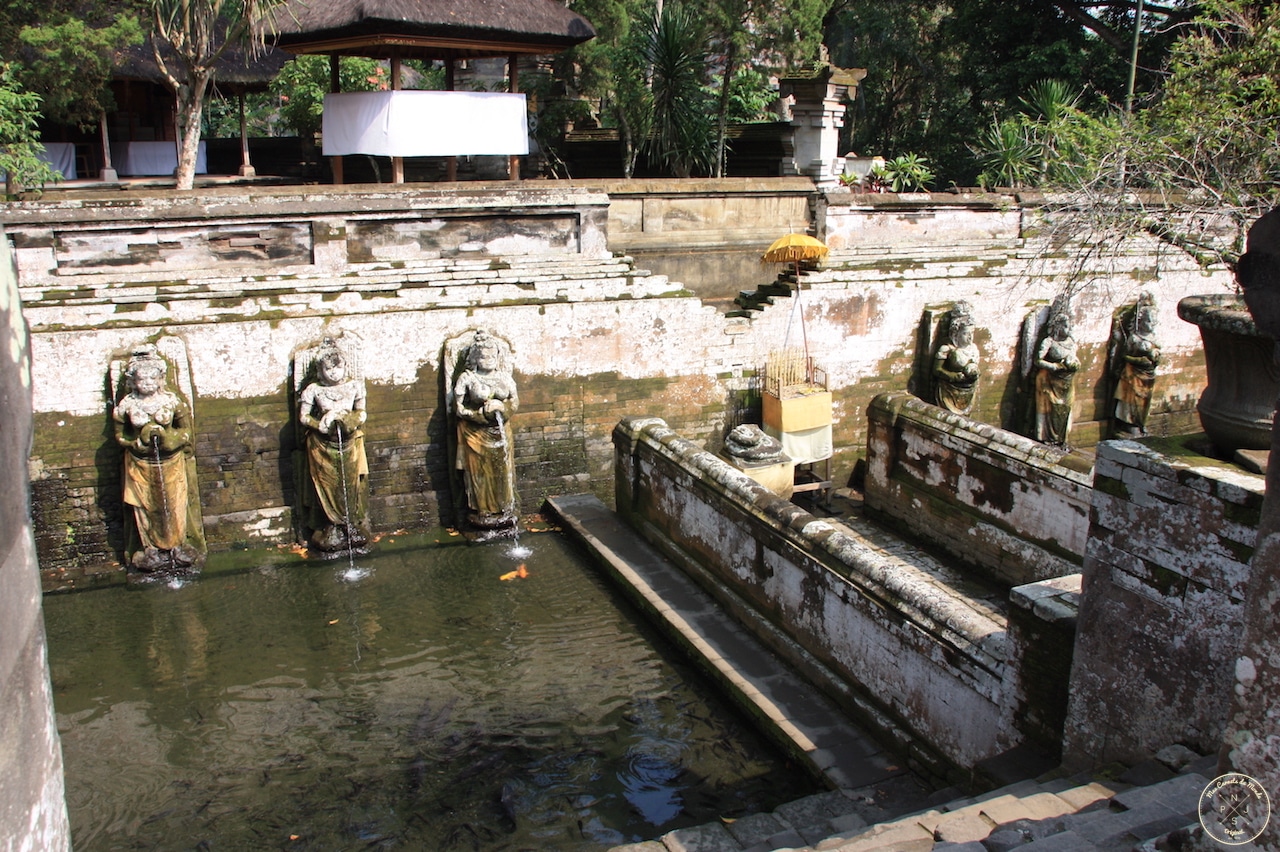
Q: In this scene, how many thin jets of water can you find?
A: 3